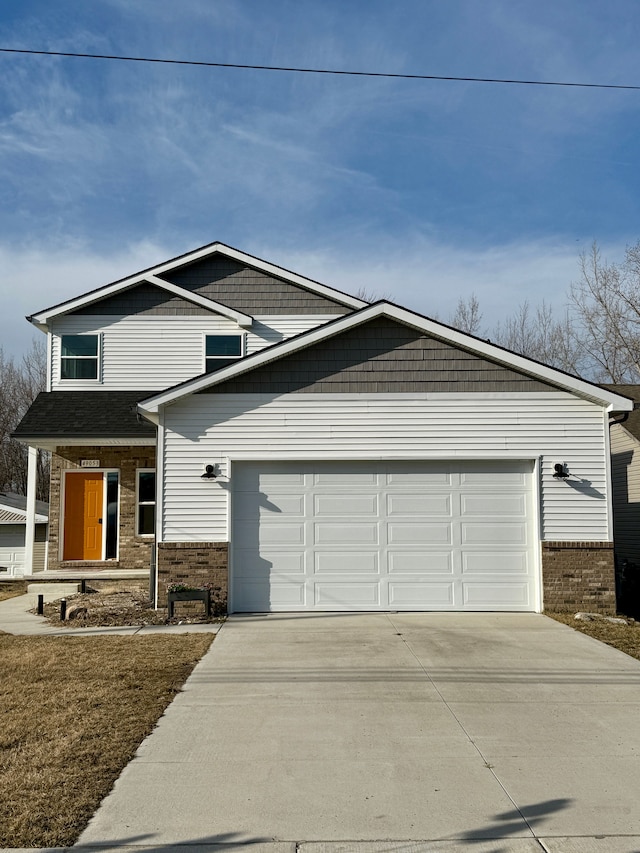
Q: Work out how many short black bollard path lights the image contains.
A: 3